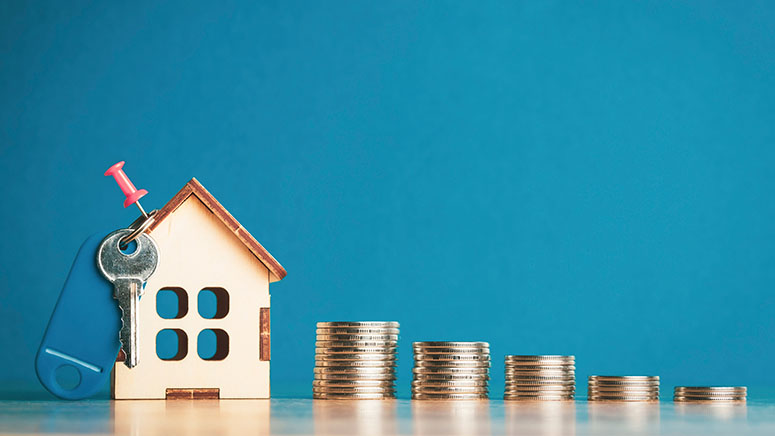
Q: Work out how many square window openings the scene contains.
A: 4